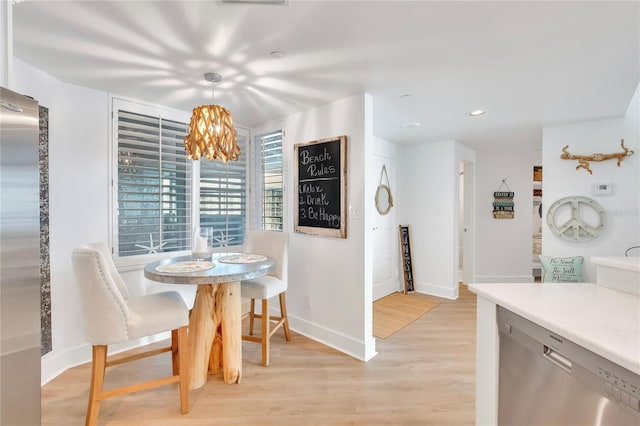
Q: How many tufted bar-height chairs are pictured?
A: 2